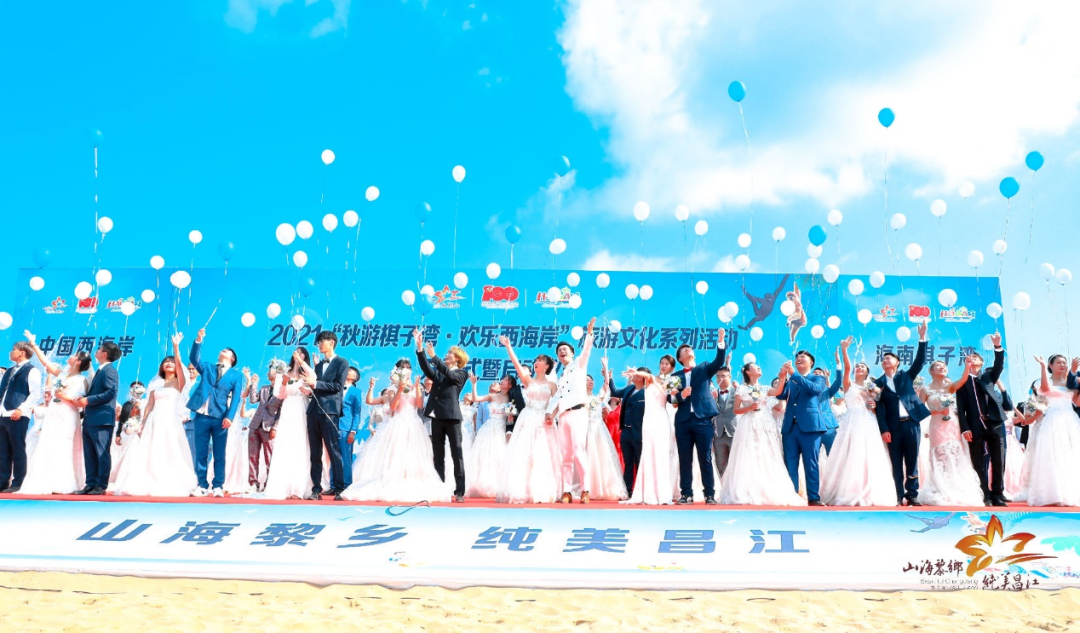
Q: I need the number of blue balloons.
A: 13